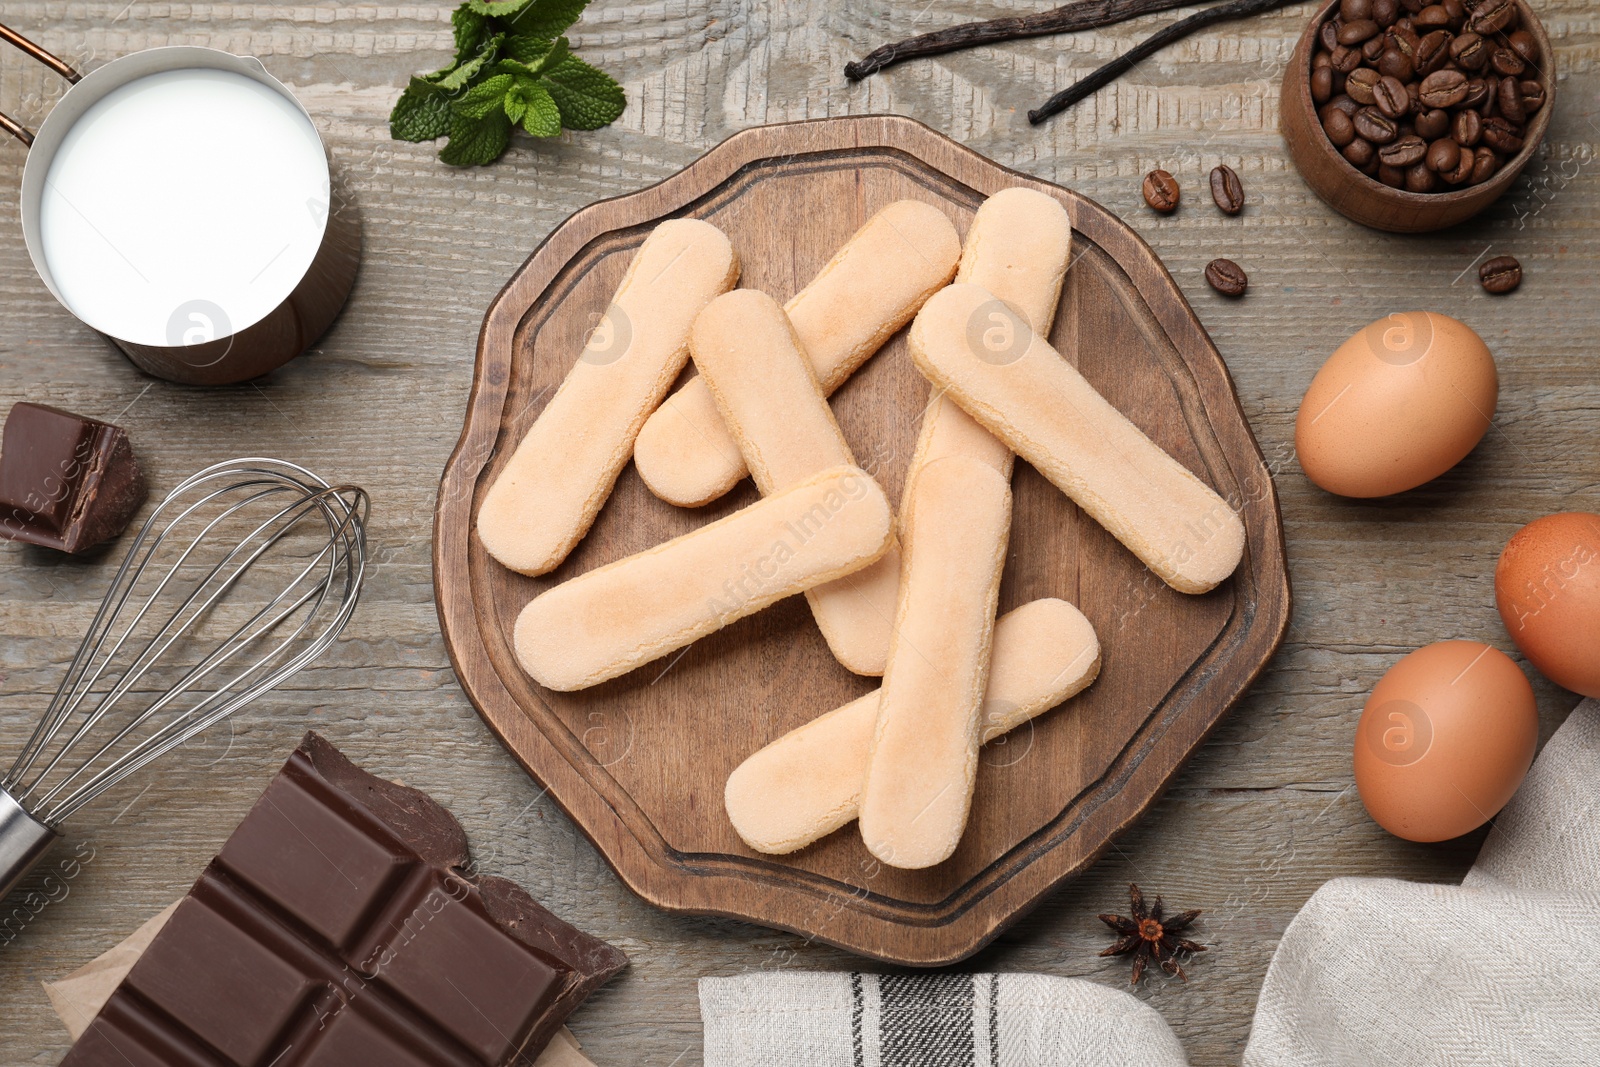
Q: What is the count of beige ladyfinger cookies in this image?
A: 8